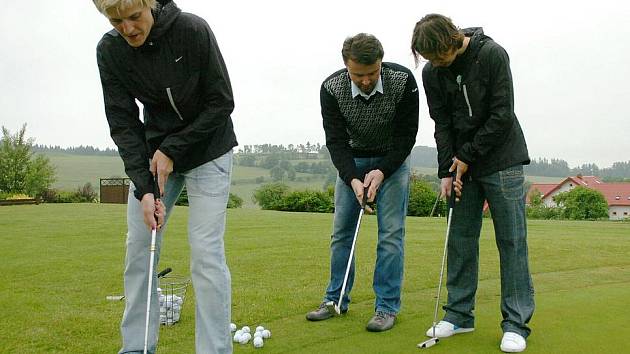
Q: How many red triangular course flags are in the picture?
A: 0